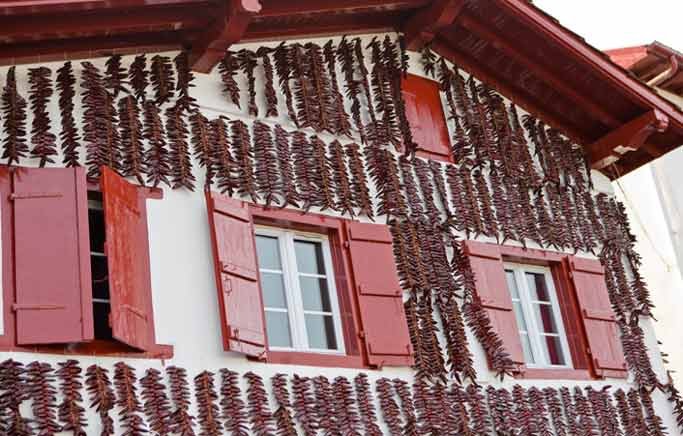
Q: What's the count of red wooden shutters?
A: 7